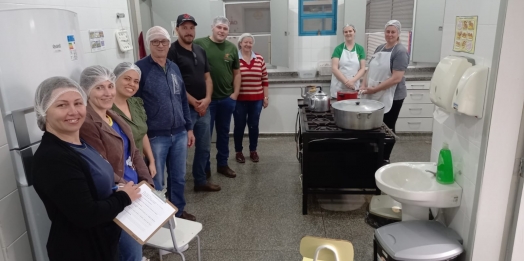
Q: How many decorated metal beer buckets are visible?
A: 0